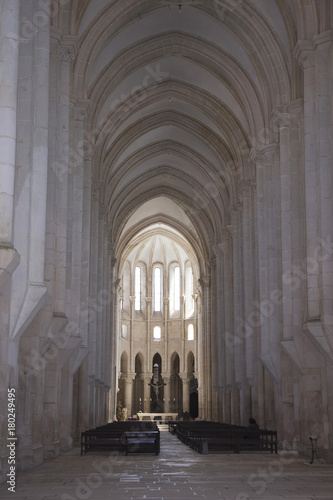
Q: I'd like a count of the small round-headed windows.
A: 3